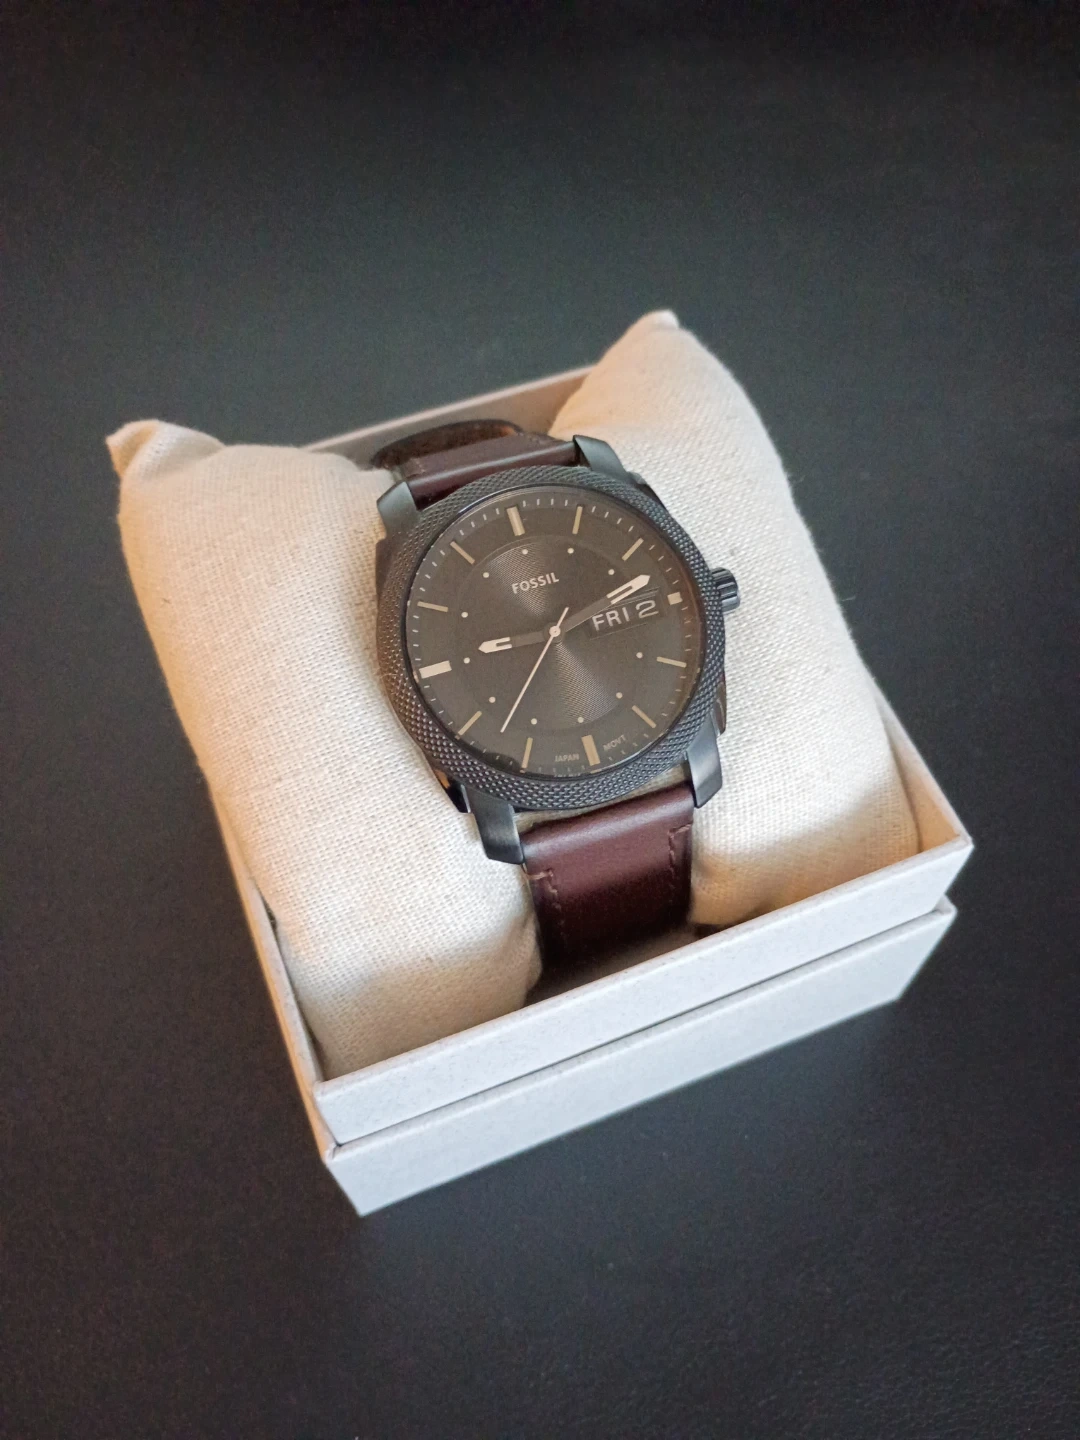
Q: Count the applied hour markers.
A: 12